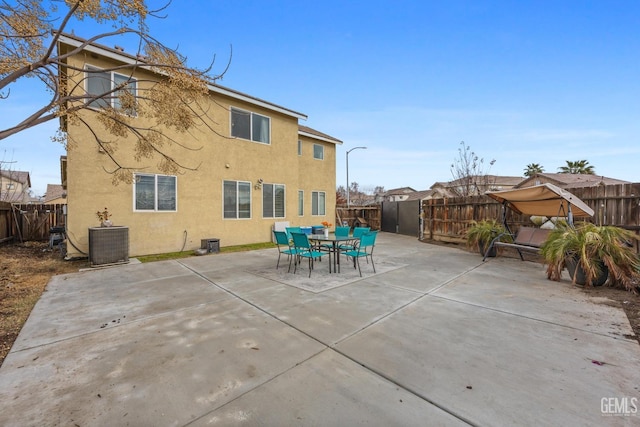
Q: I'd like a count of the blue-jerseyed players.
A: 0